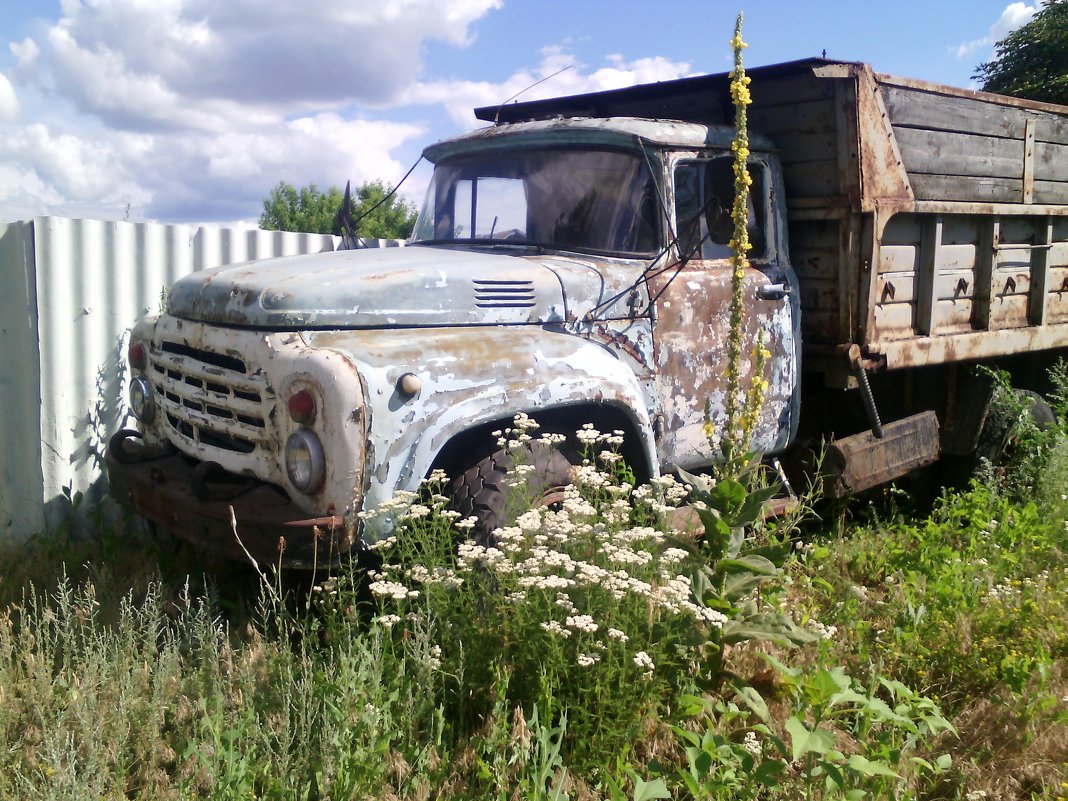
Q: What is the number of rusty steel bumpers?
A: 1